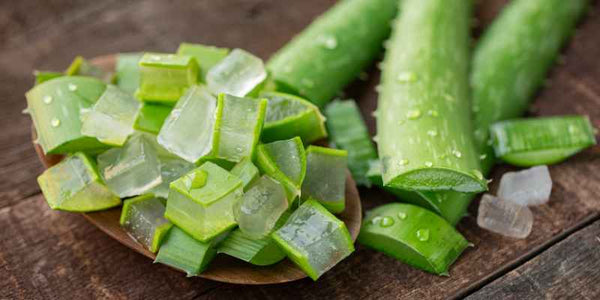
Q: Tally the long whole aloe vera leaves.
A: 3